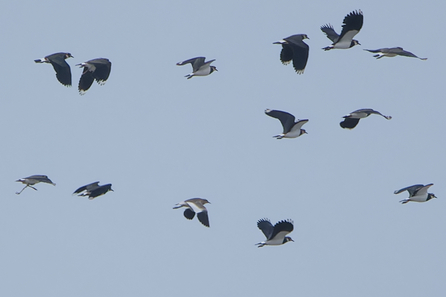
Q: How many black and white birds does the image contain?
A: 13